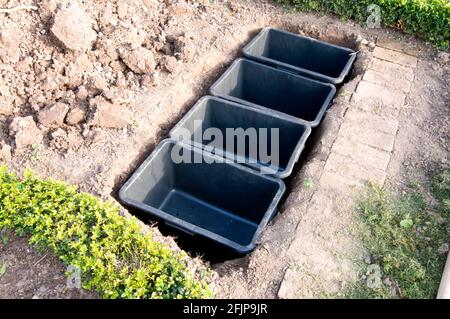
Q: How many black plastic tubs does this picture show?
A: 4